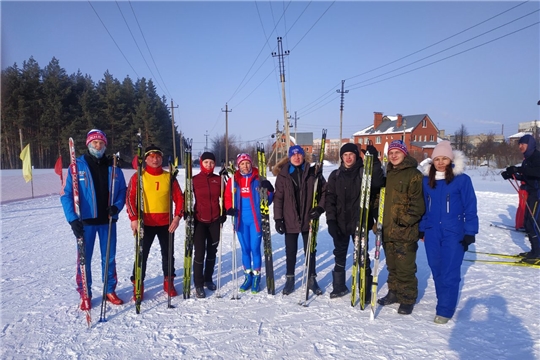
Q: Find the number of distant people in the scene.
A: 2